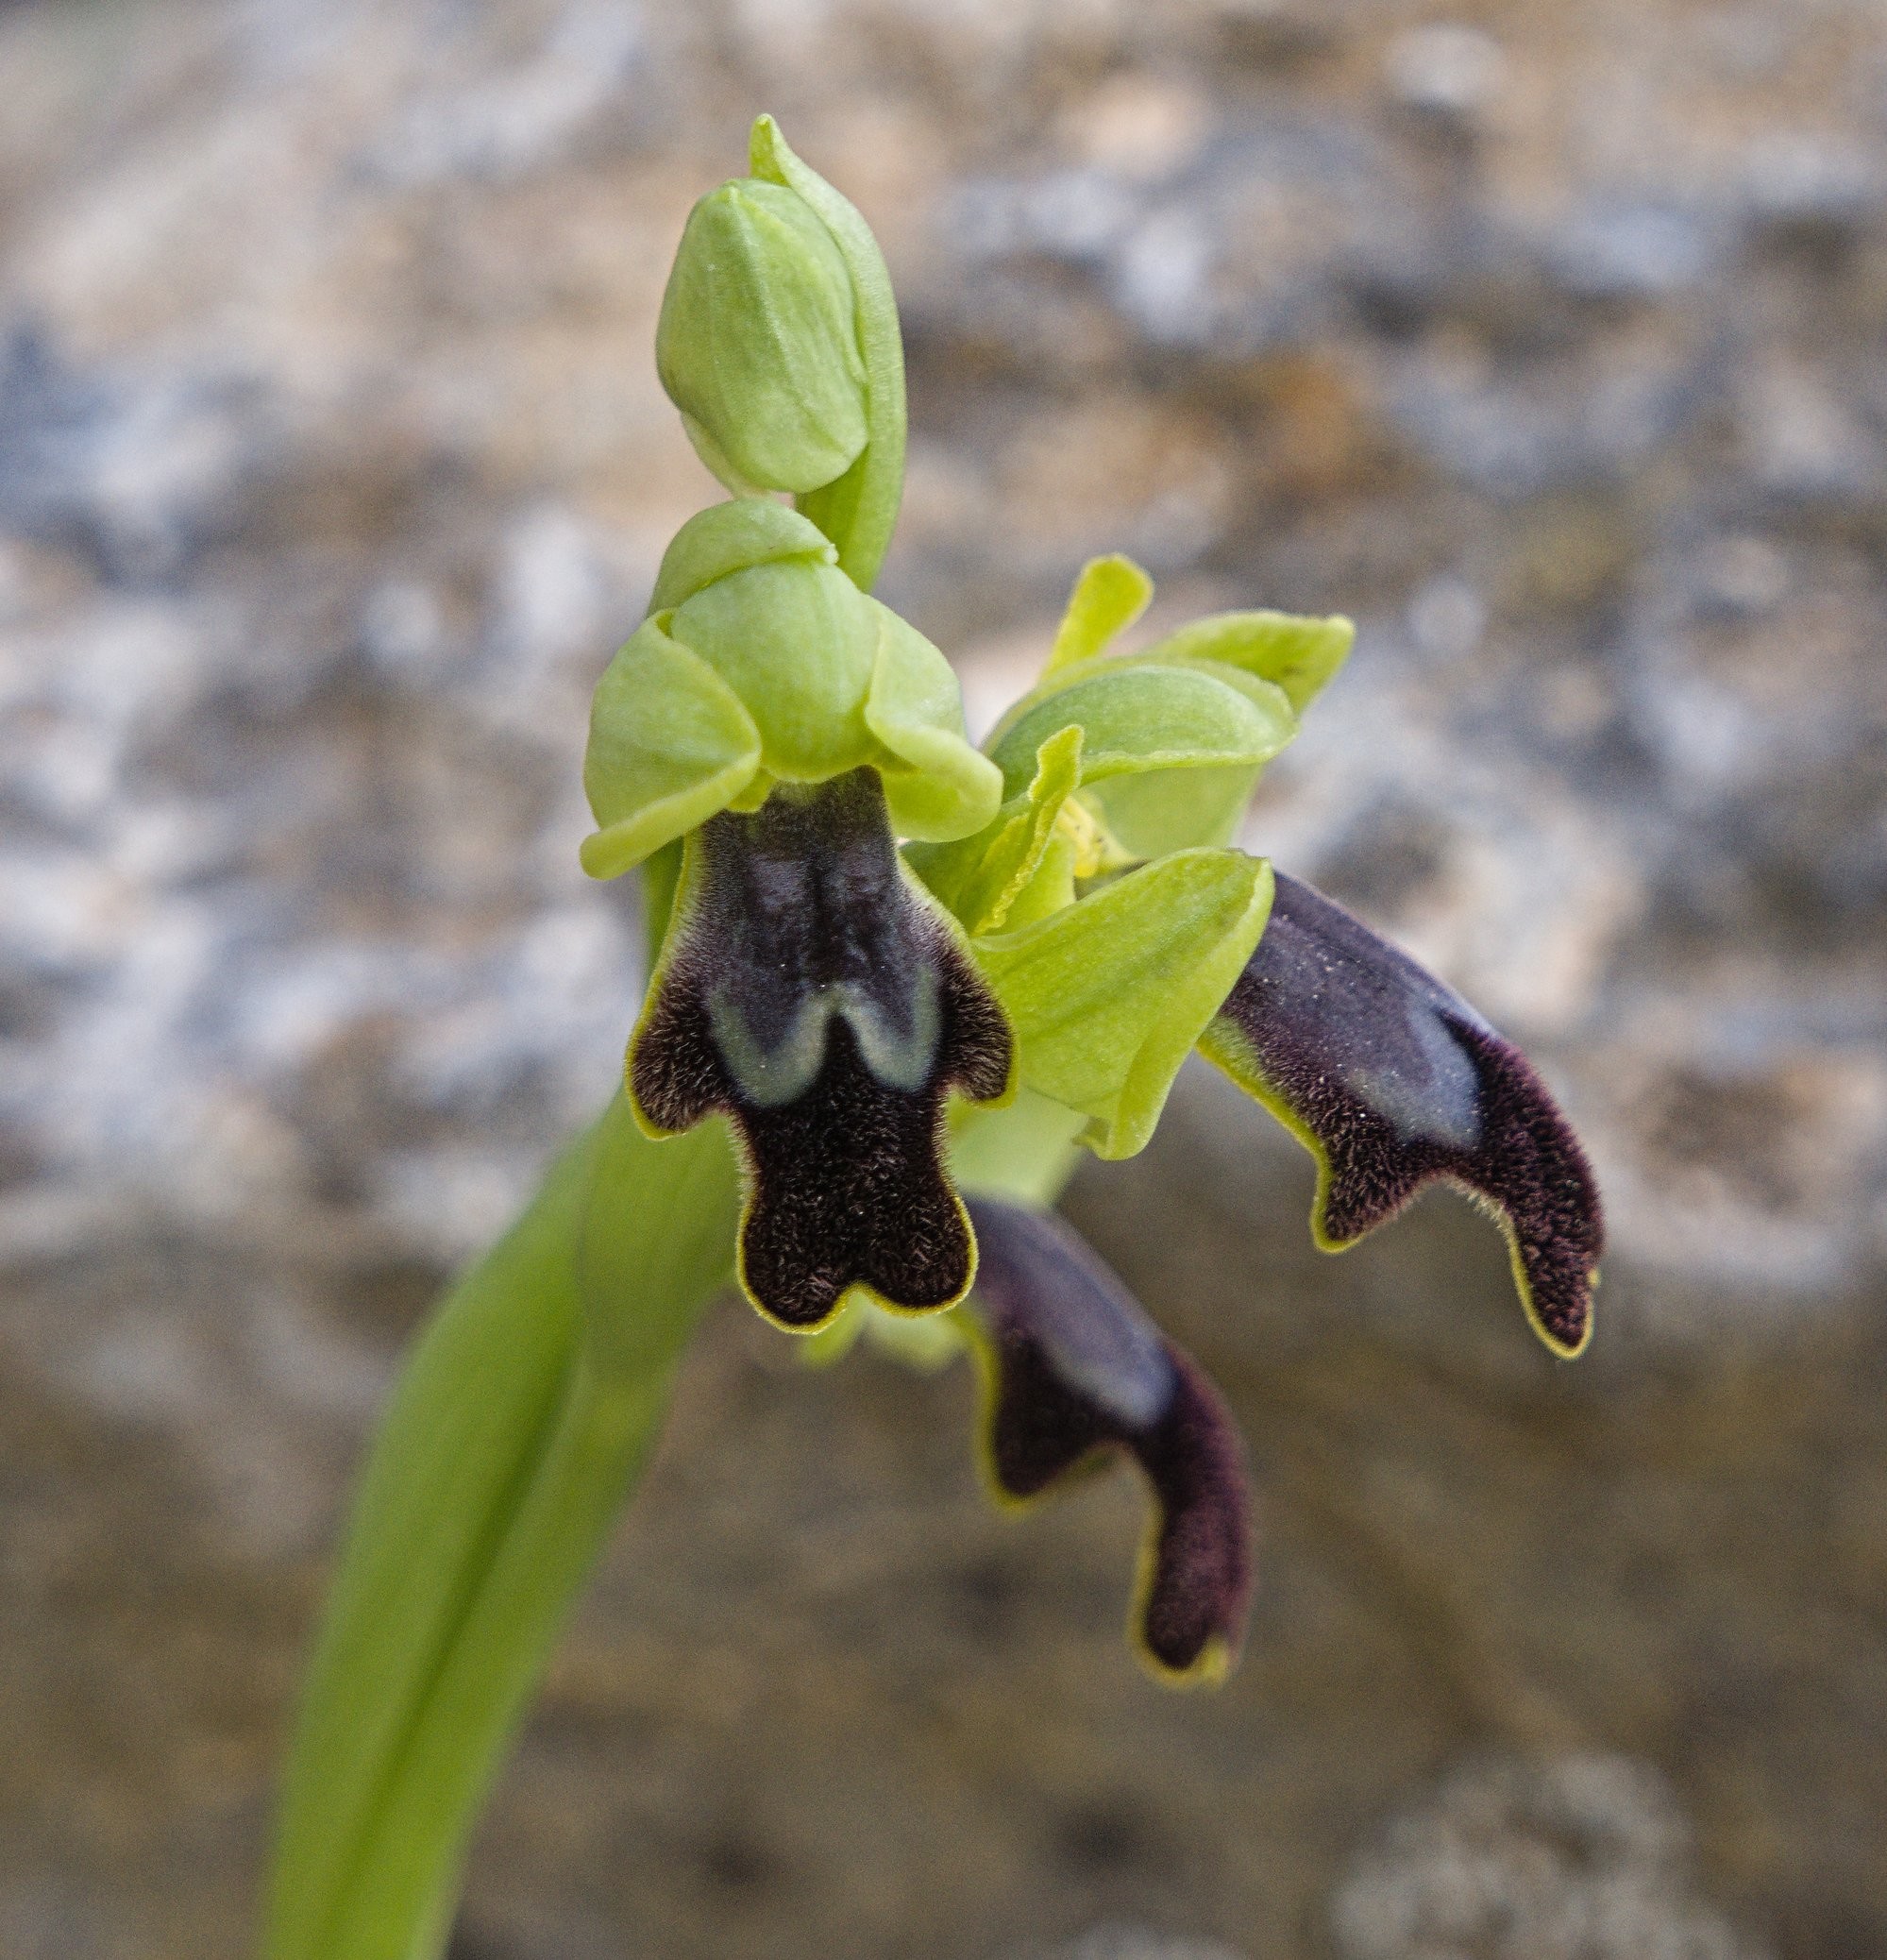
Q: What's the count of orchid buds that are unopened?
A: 1